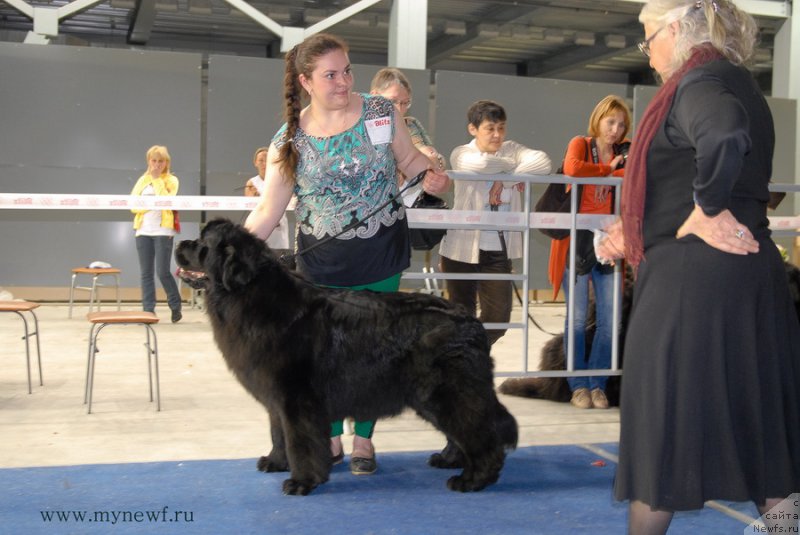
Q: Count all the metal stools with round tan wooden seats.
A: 3